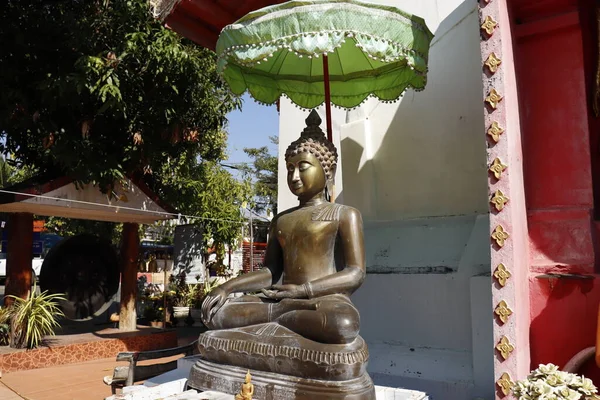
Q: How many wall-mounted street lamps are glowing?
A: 0